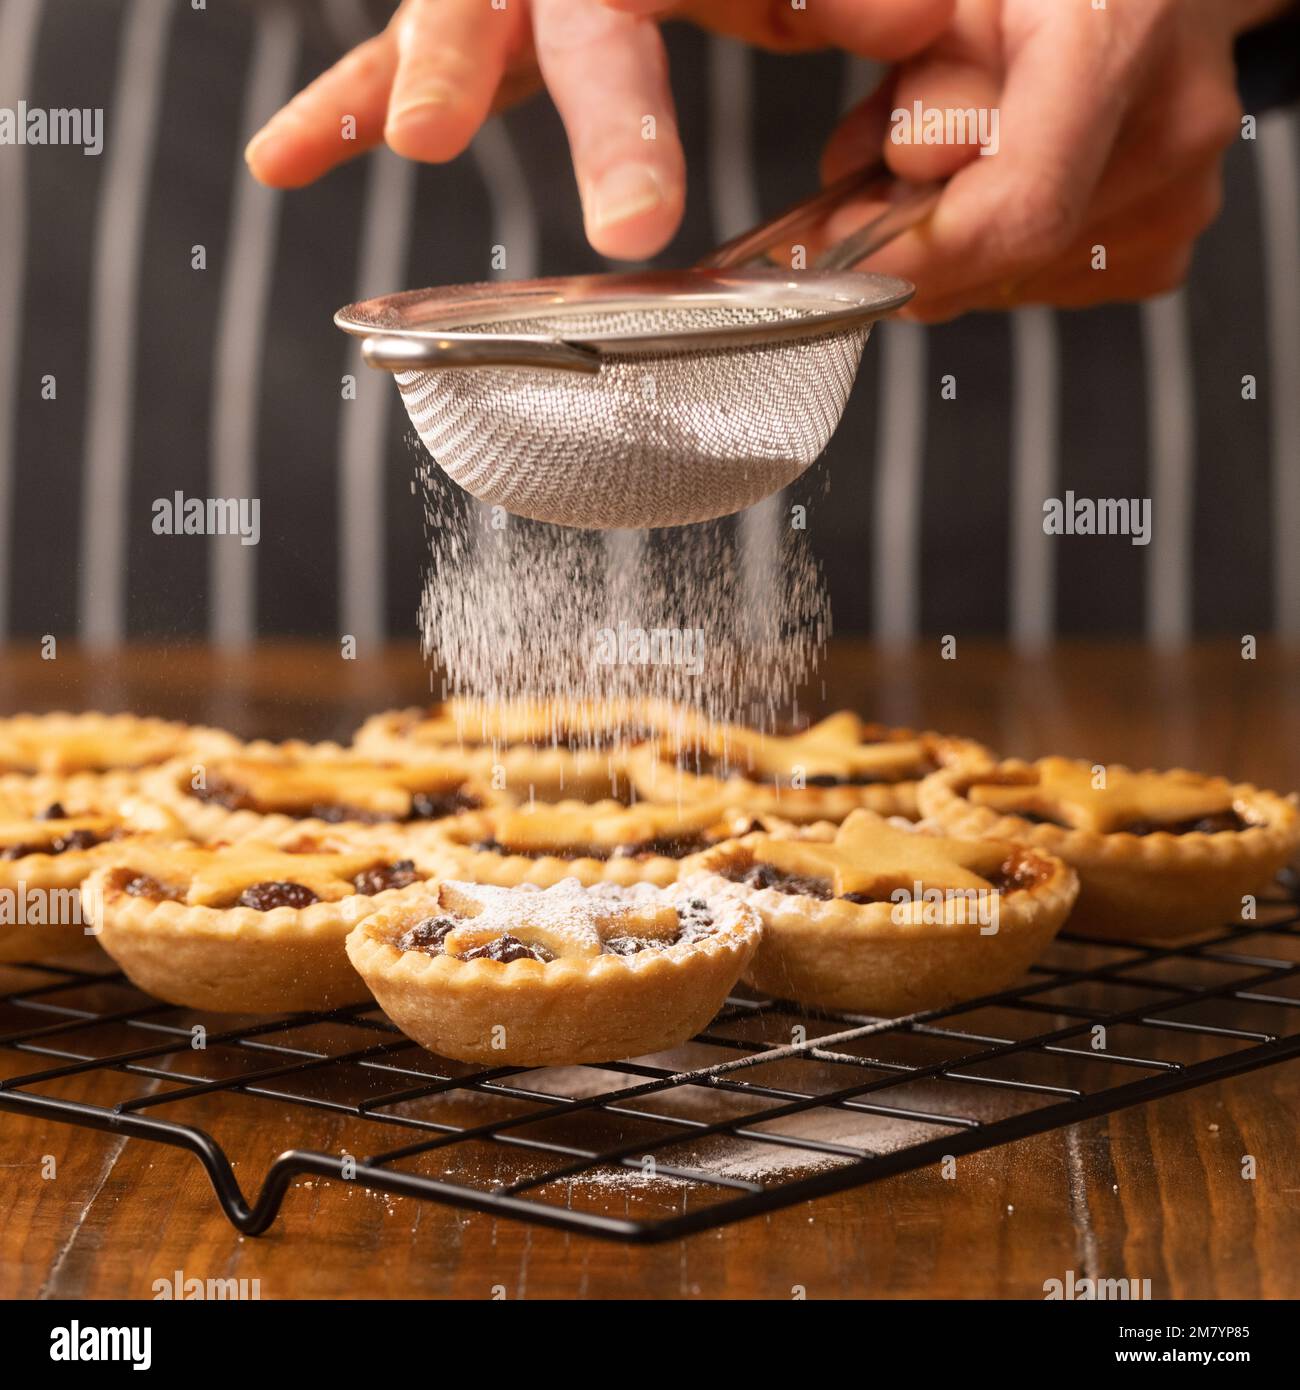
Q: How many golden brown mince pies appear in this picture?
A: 10